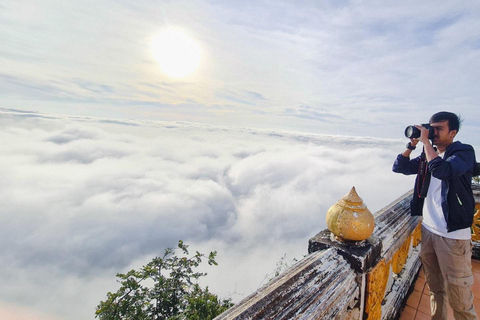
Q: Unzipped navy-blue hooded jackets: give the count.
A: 1